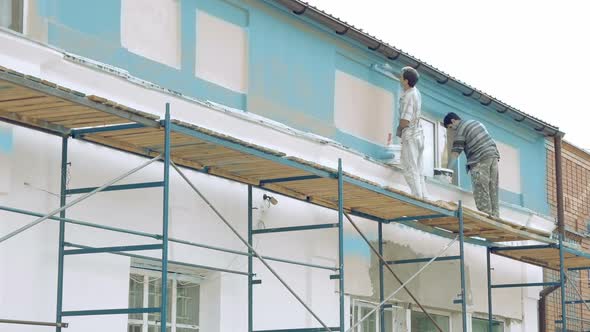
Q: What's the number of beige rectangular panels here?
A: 4